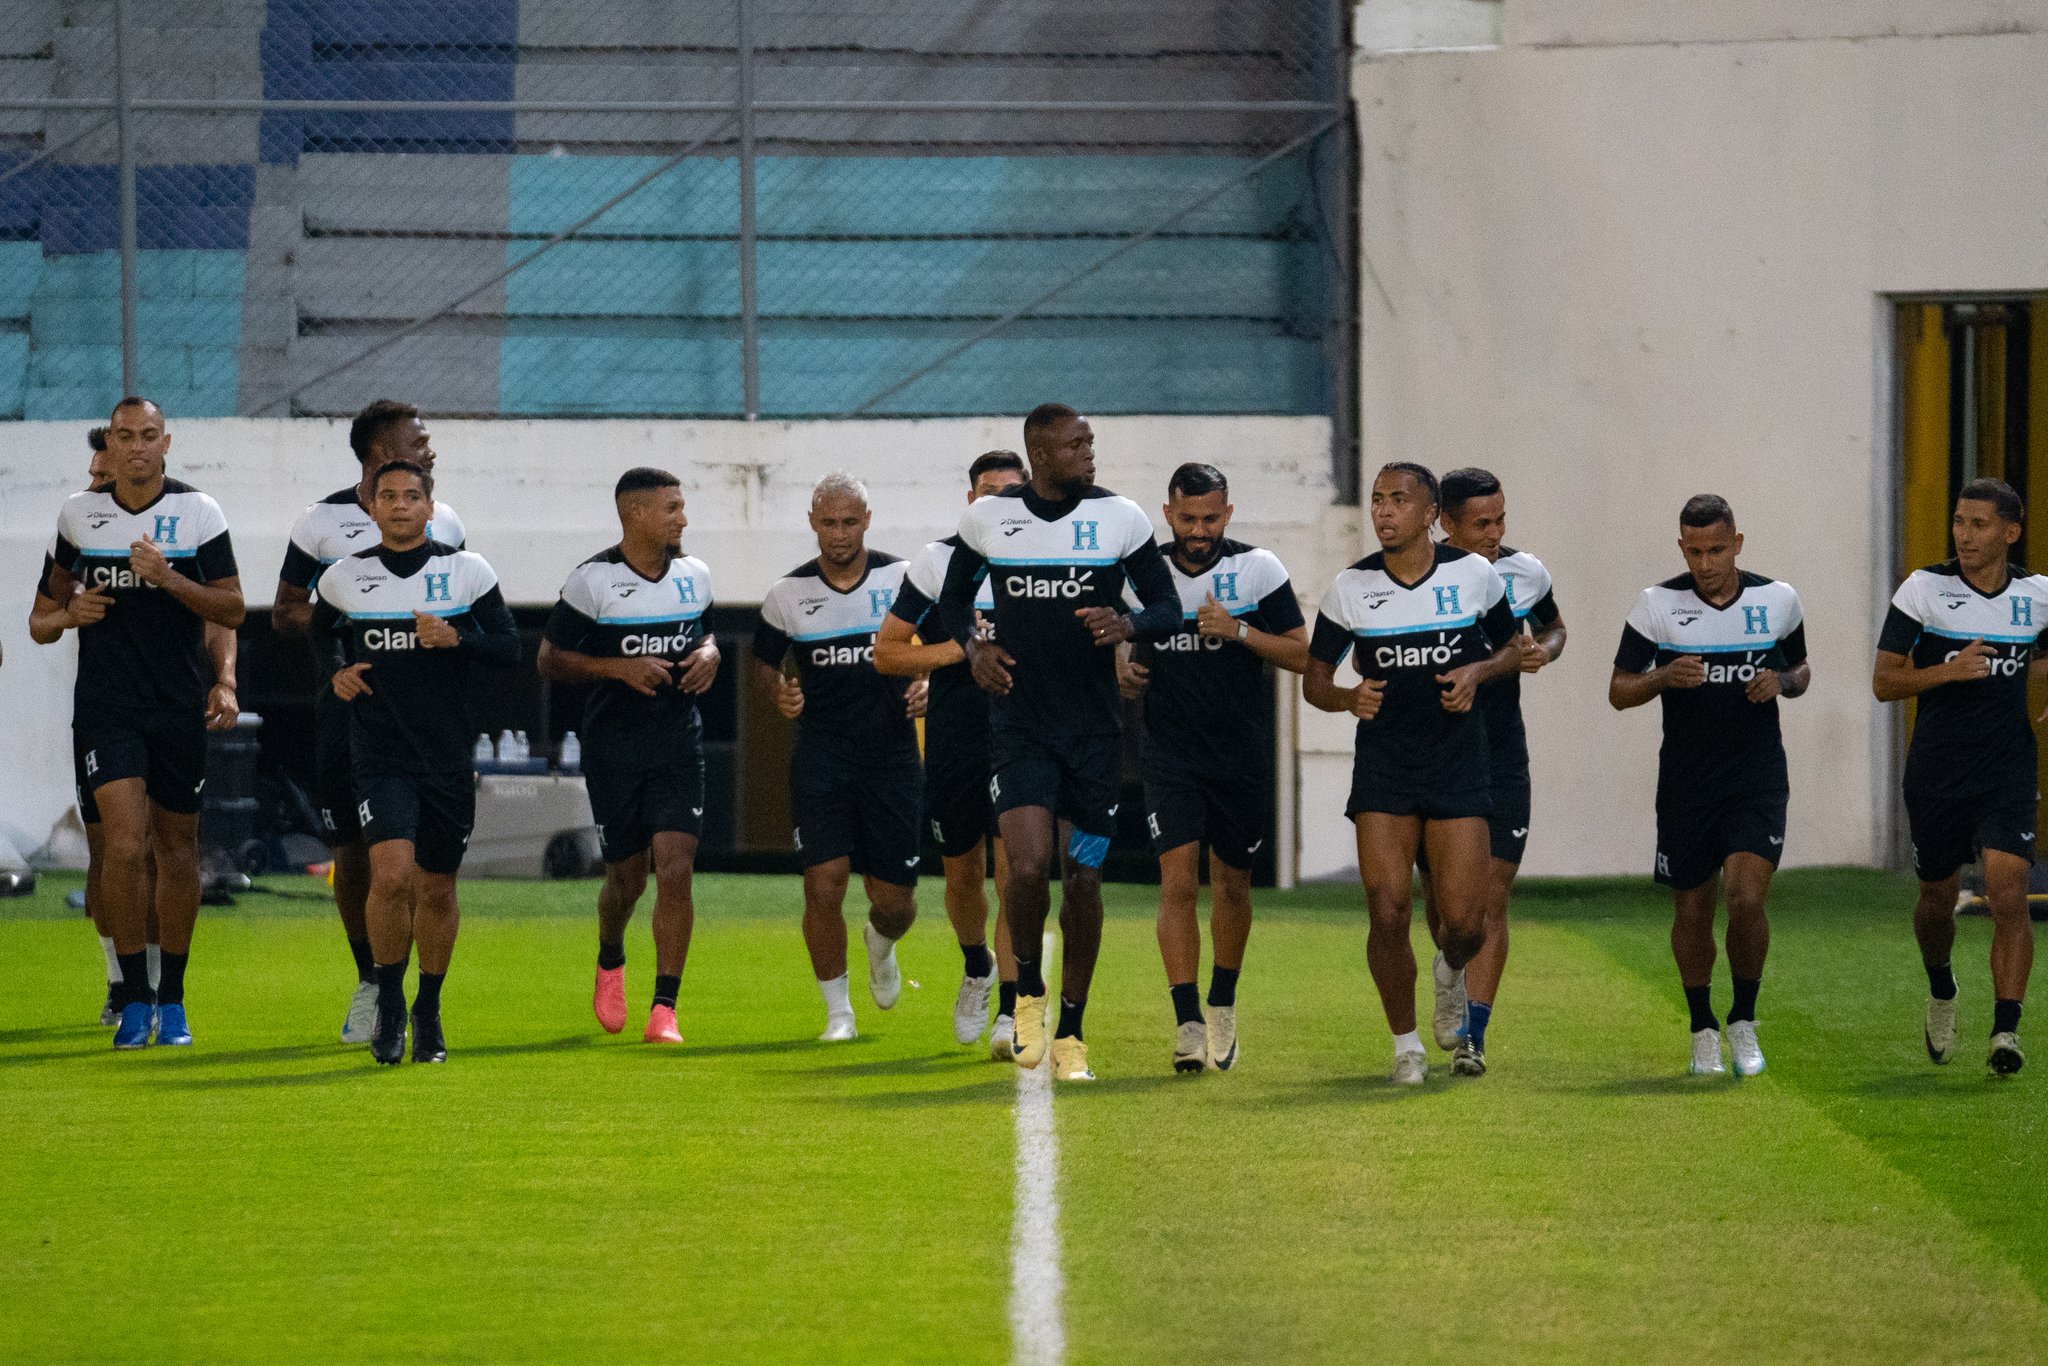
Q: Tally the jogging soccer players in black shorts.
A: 13